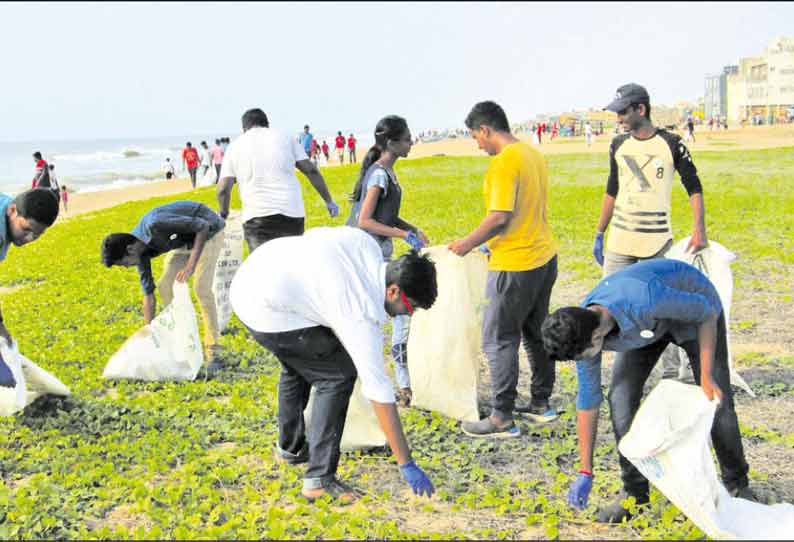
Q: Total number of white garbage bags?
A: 7